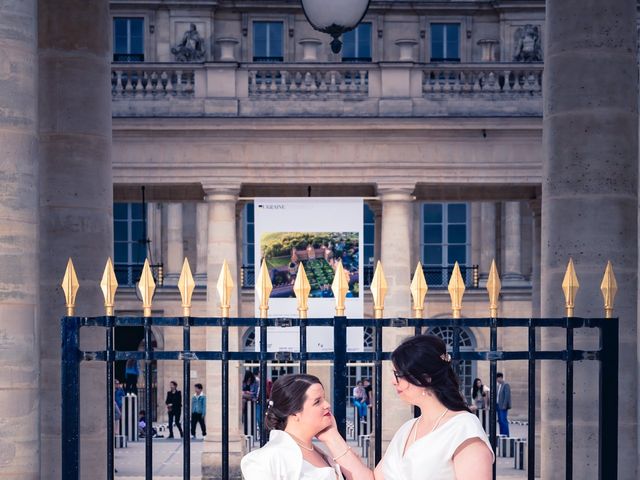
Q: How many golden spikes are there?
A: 14